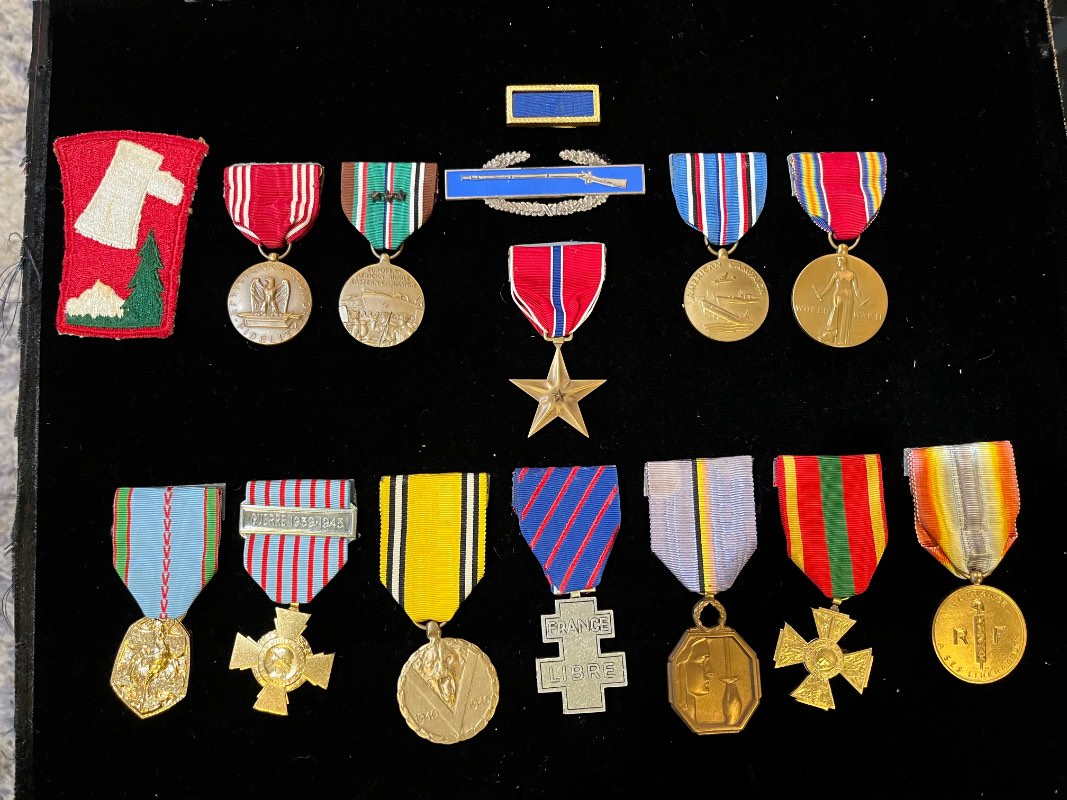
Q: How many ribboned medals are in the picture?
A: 12